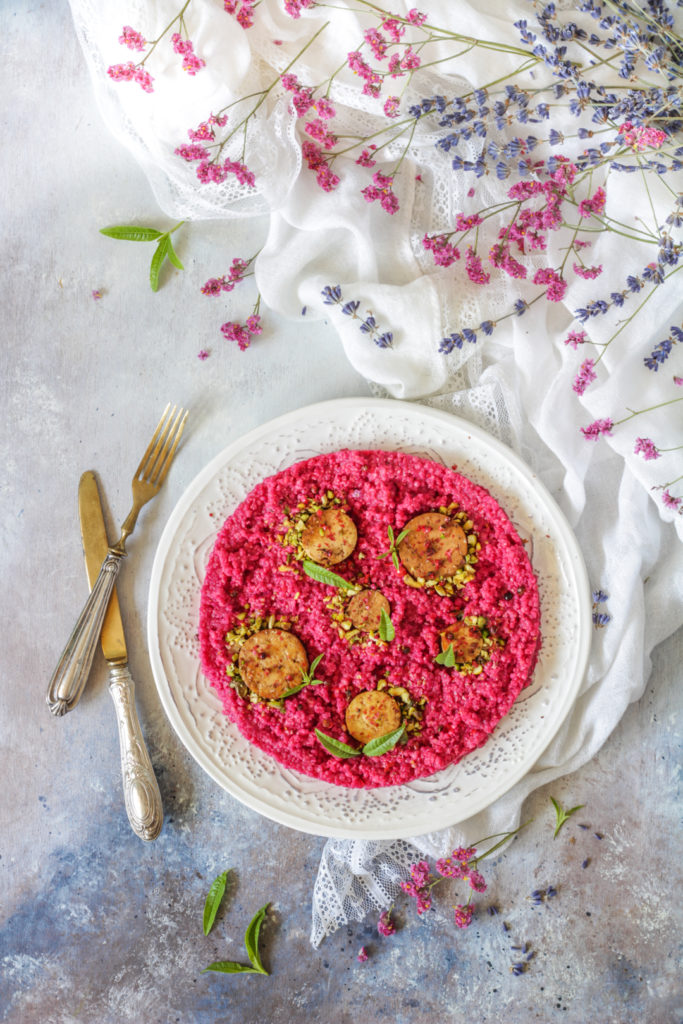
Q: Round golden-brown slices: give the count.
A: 6